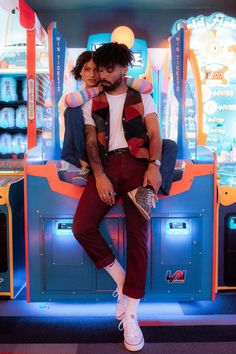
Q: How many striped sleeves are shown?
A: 2